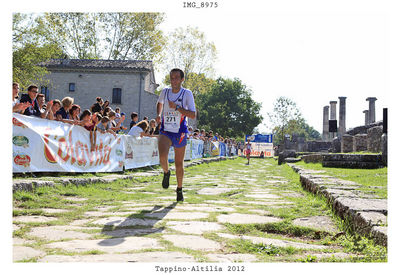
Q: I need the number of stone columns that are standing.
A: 5